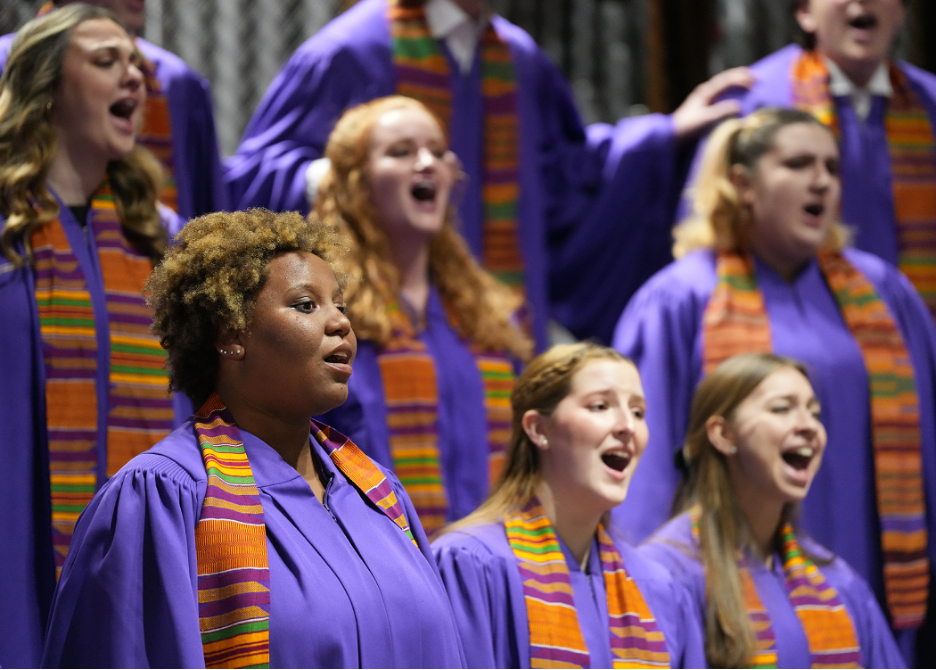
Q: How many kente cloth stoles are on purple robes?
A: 9